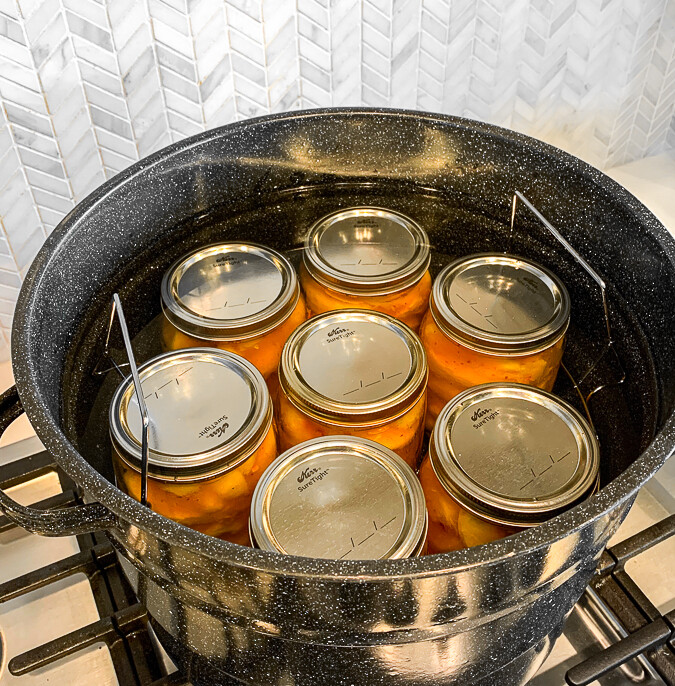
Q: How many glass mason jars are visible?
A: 7